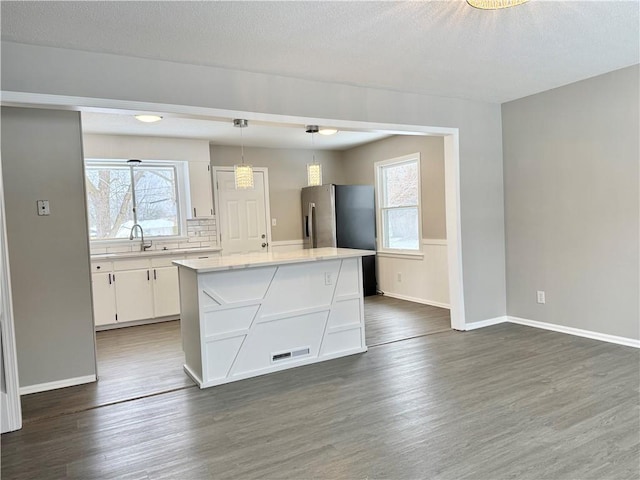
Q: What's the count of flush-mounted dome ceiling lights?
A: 2